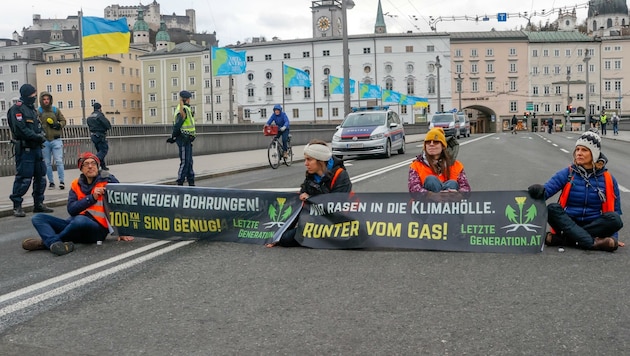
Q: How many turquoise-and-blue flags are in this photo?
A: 6